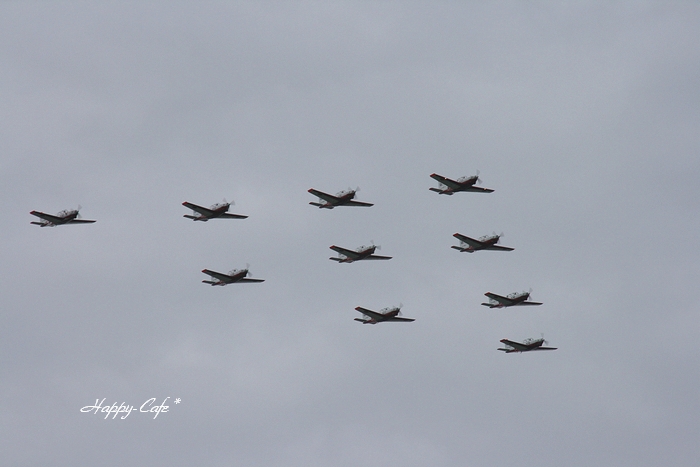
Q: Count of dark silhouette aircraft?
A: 10